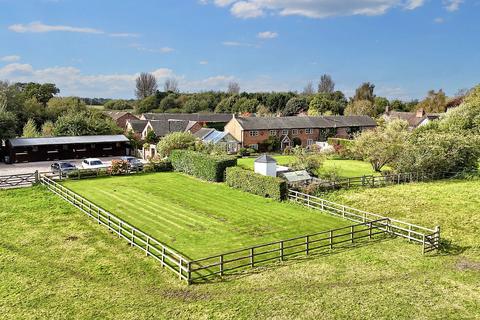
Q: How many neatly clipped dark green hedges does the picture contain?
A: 2